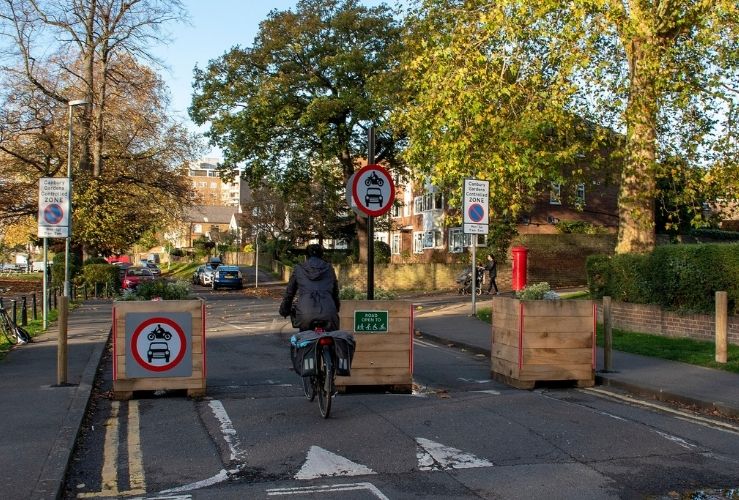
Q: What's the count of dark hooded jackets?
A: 1